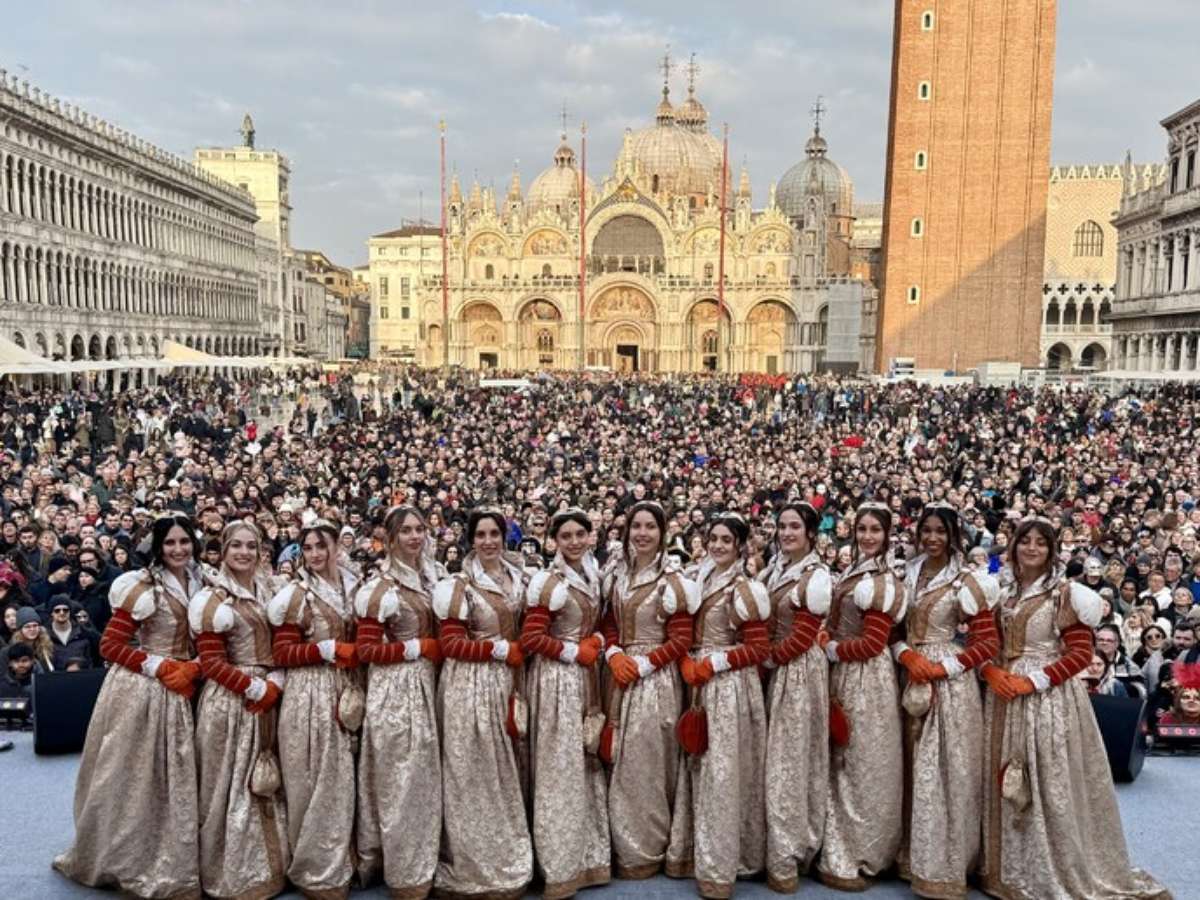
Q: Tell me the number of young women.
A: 12